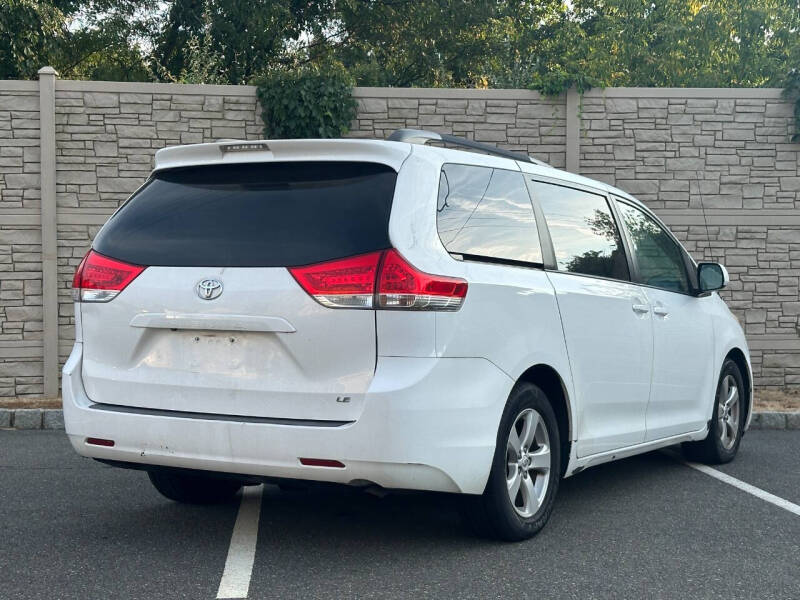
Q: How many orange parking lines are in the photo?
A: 0